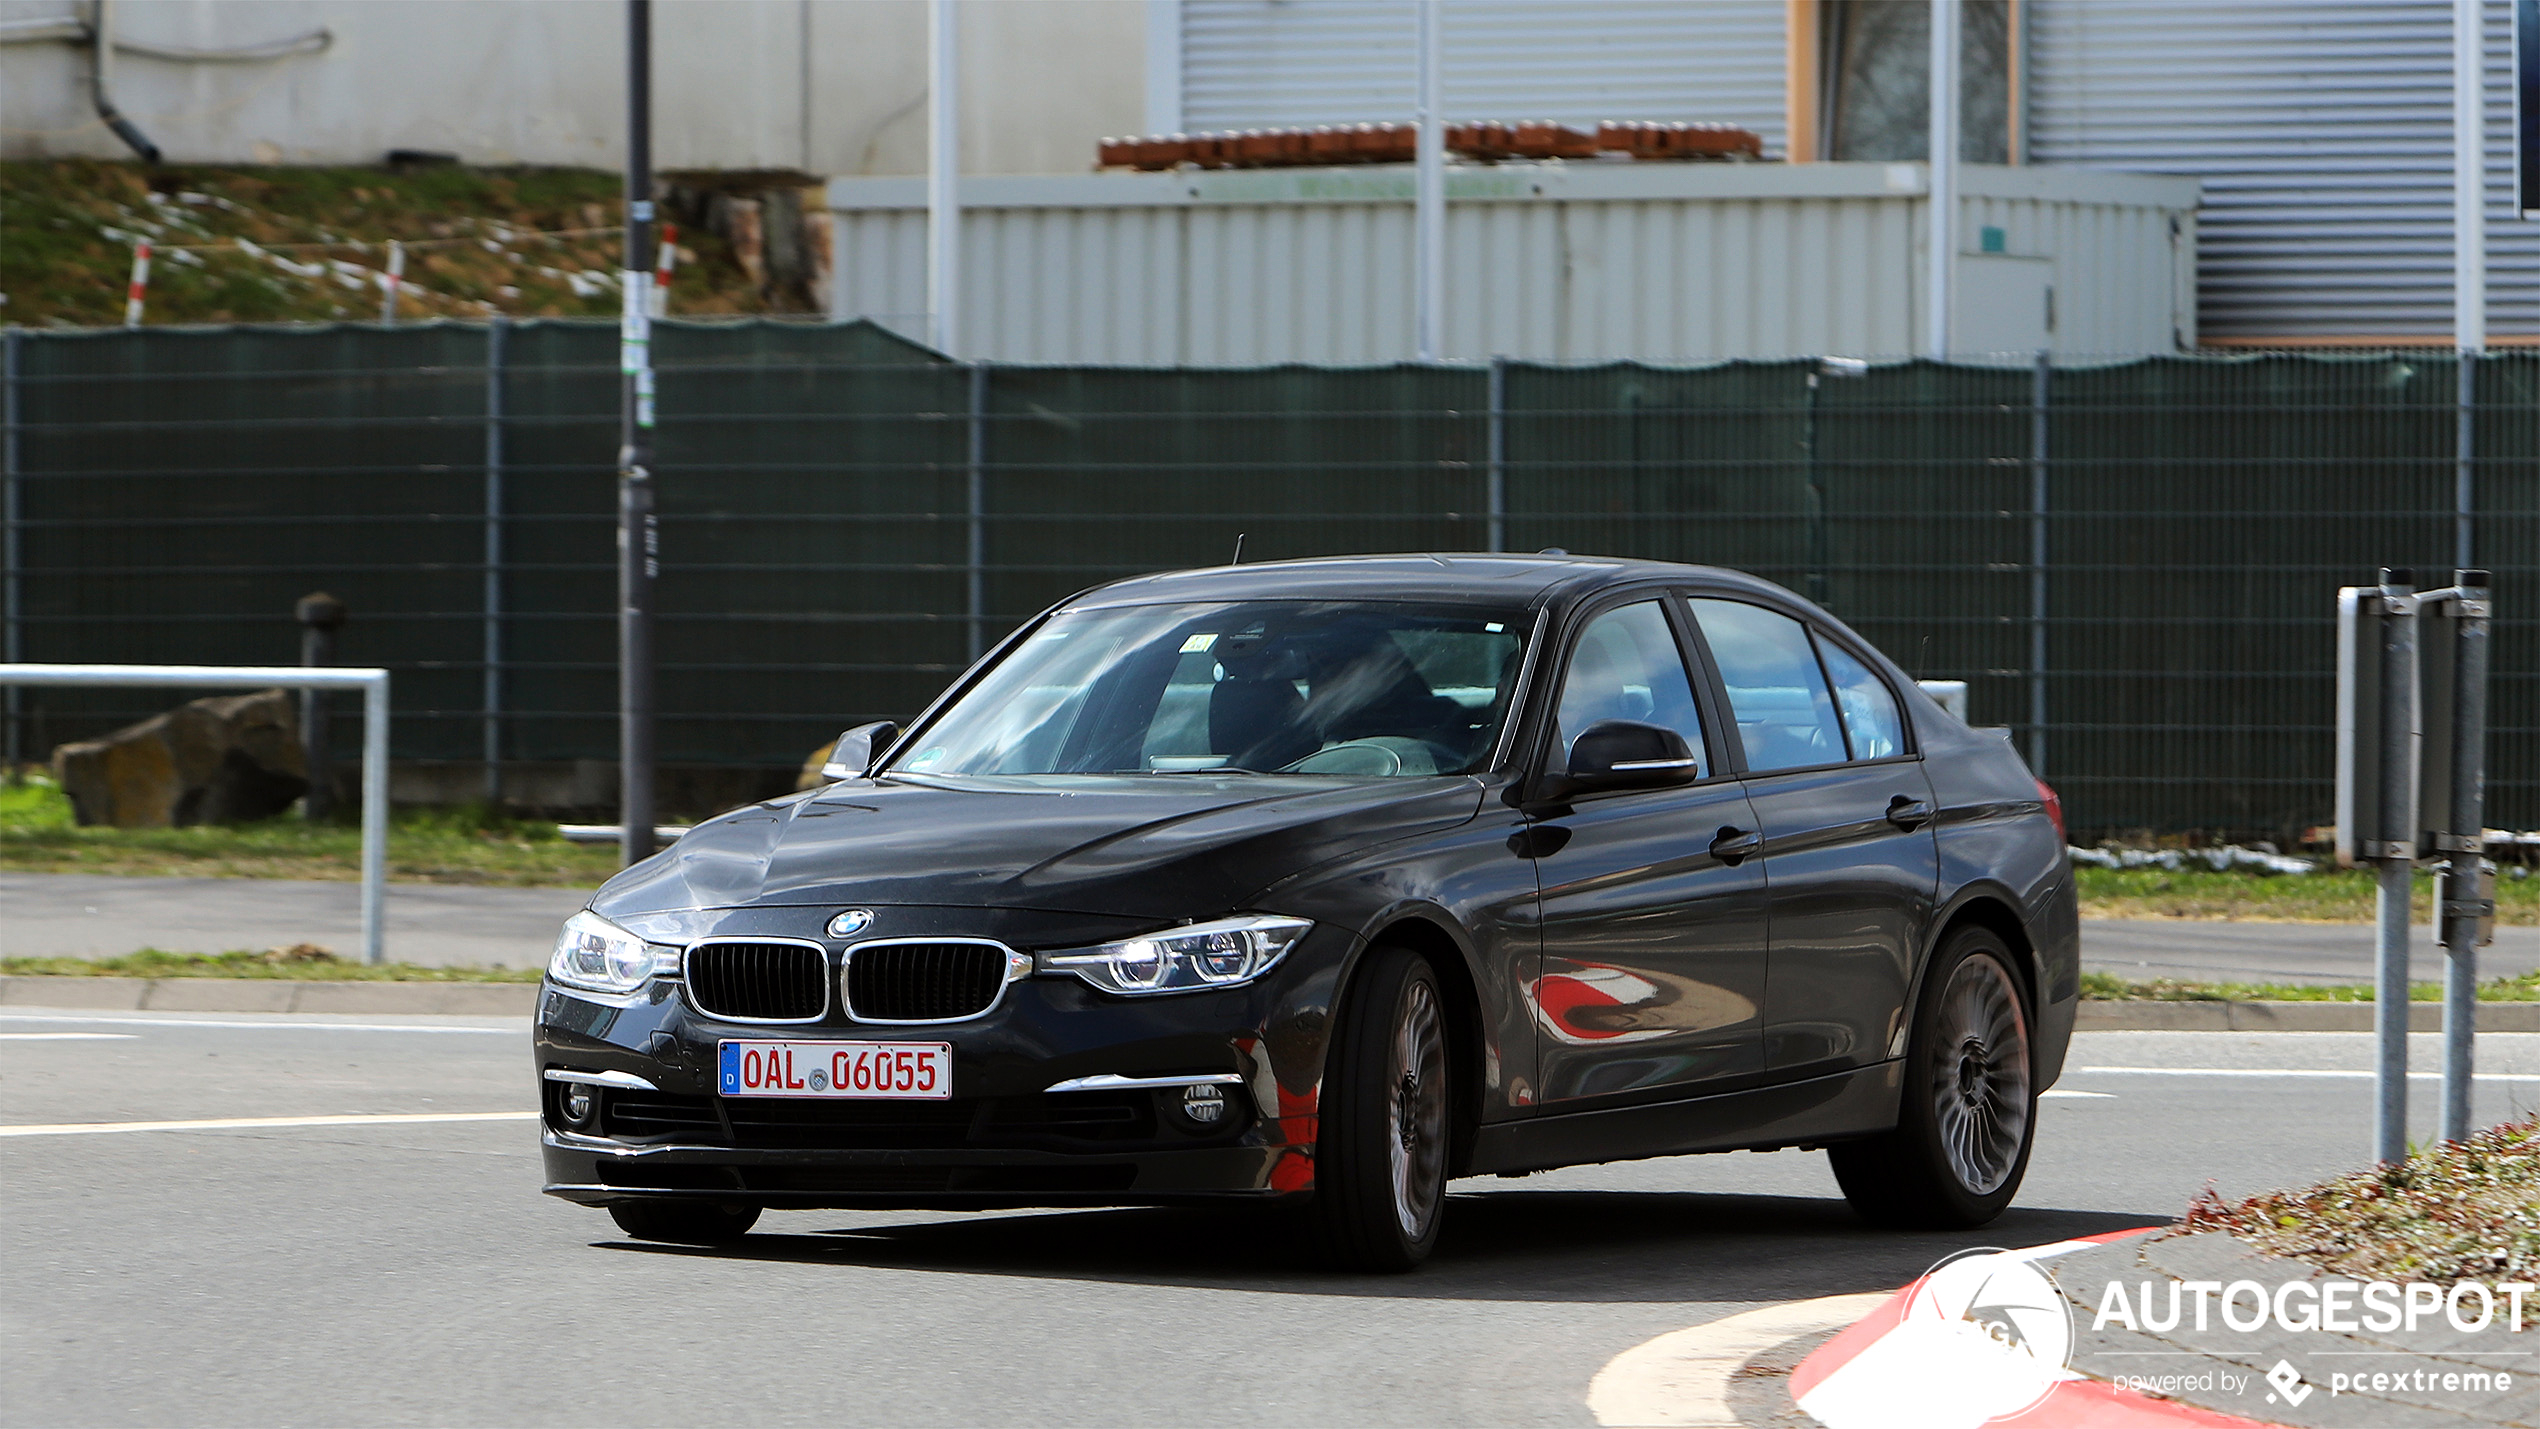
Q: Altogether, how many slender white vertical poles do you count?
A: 4